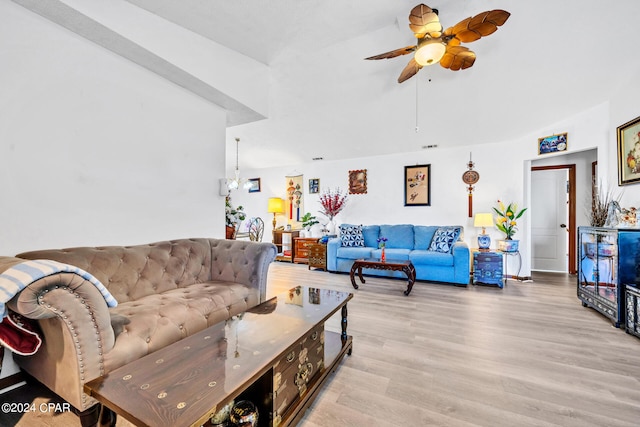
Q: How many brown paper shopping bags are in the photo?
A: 0